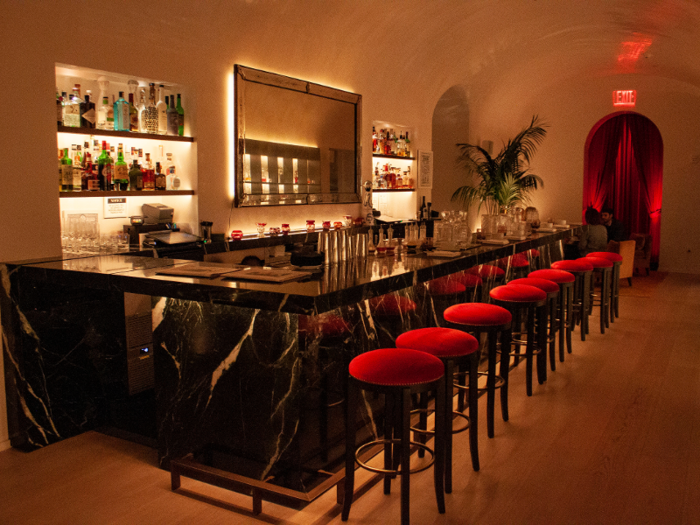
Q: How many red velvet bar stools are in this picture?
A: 9